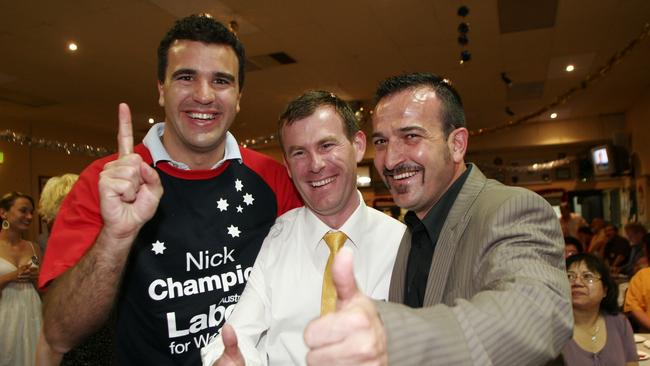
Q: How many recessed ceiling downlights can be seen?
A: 4